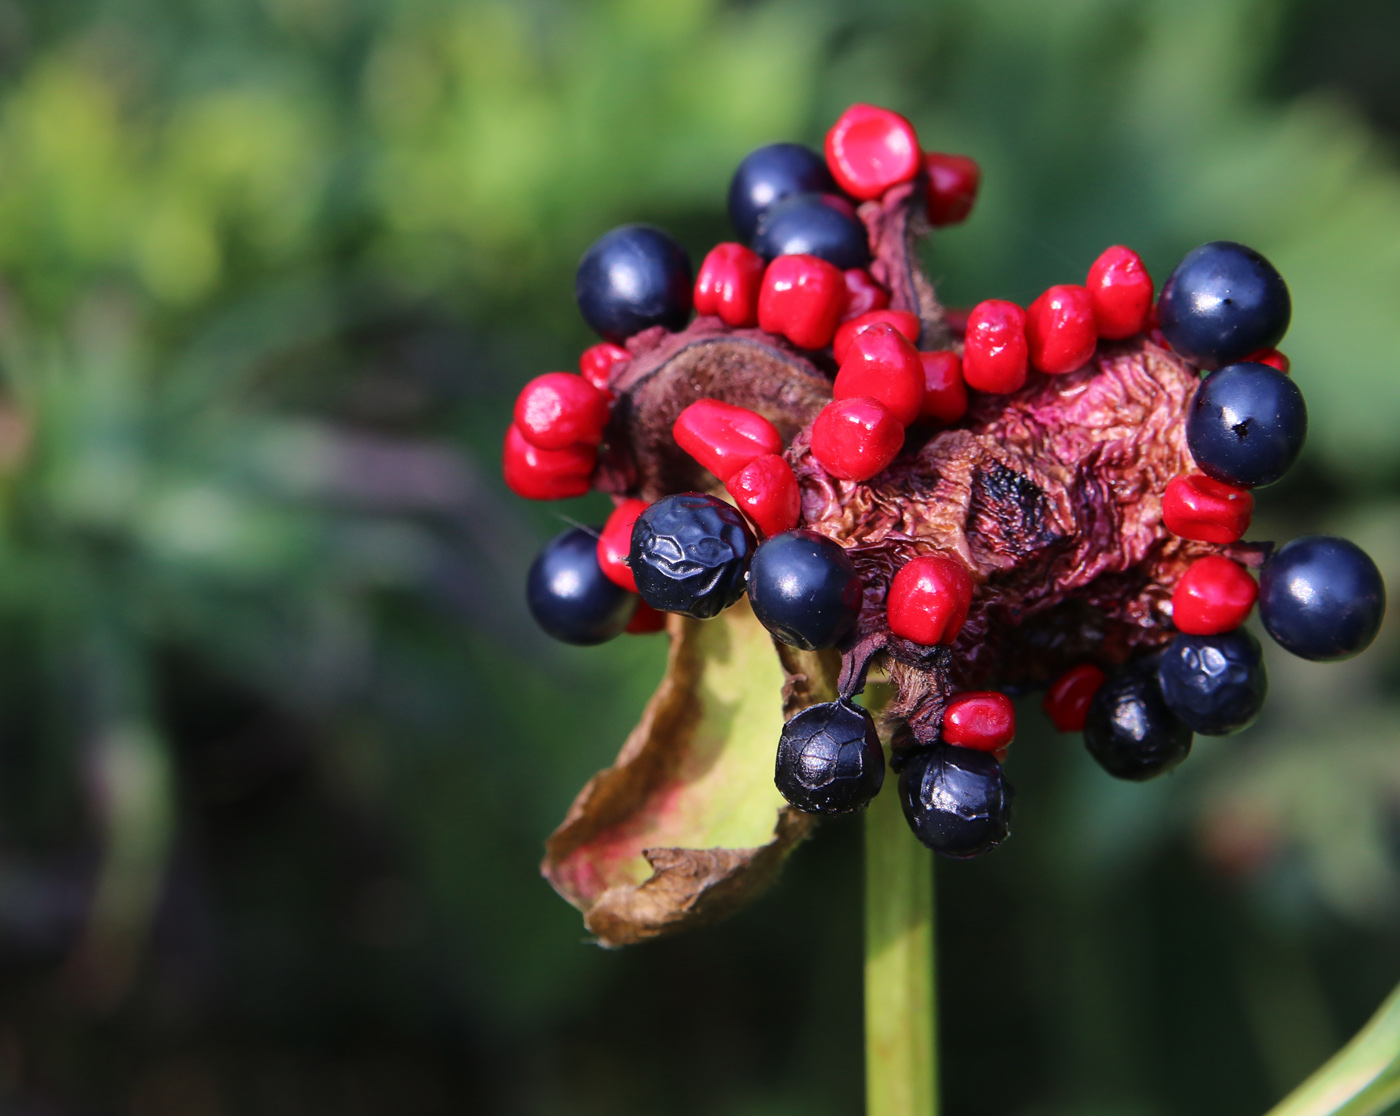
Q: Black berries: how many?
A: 13